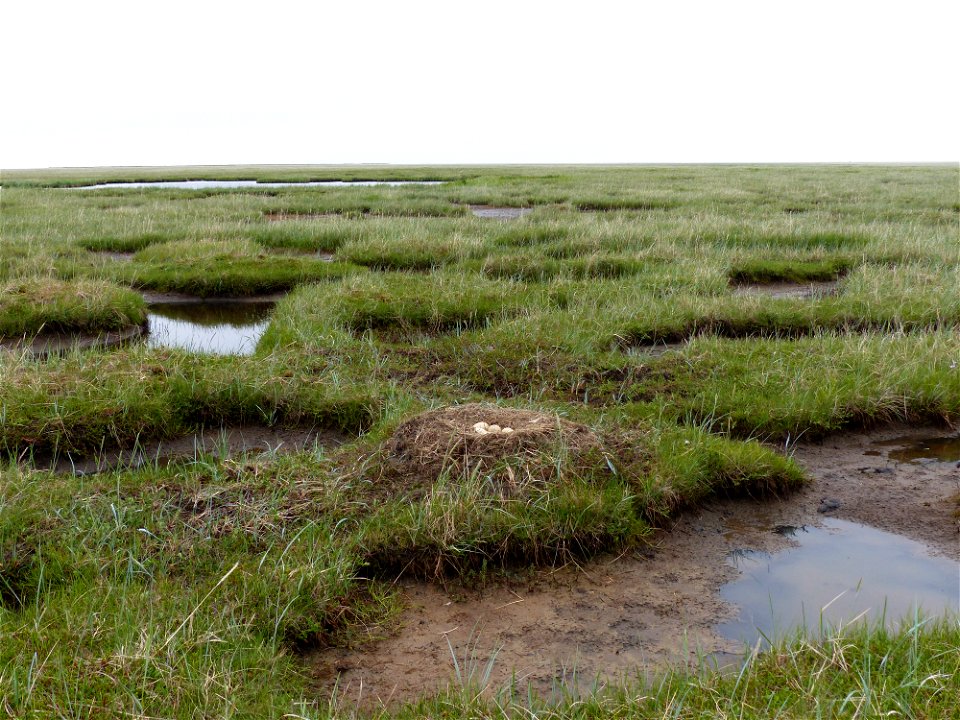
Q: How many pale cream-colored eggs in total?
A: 4